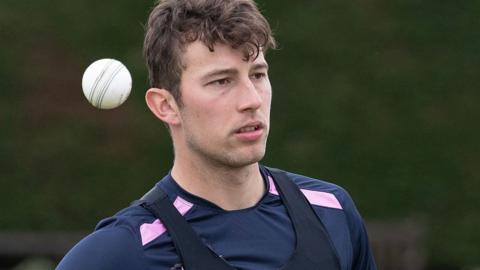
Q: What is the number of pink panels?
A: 4